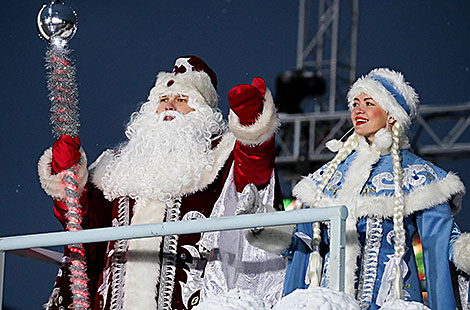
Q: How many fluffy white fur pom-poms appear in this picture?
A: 2